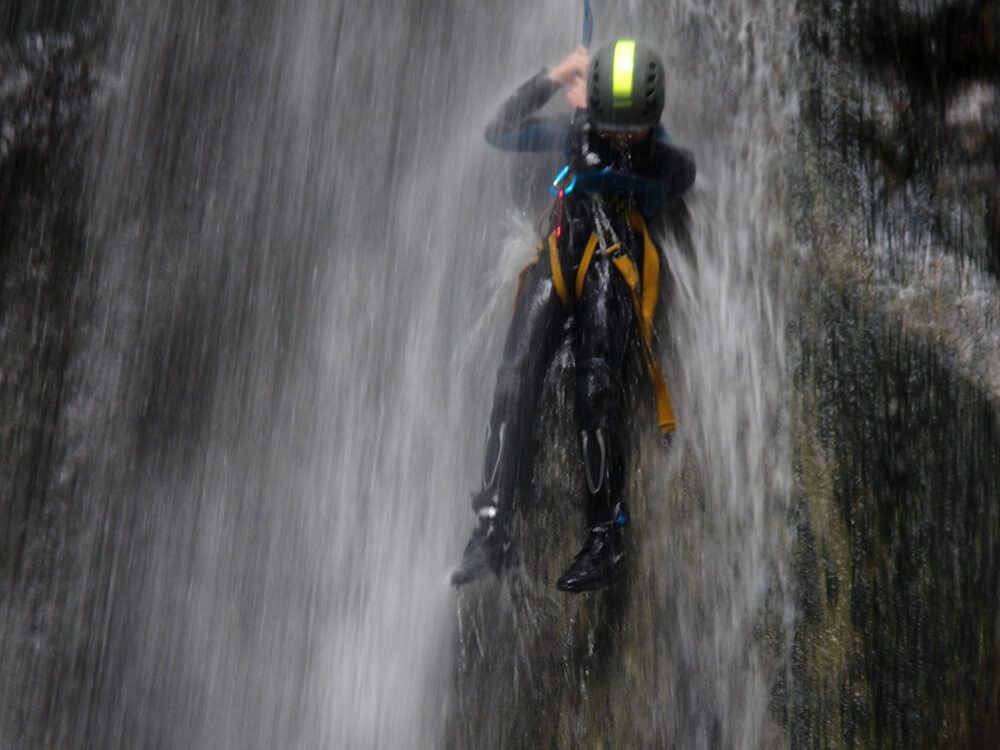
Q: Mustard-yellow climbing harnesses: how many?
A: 1